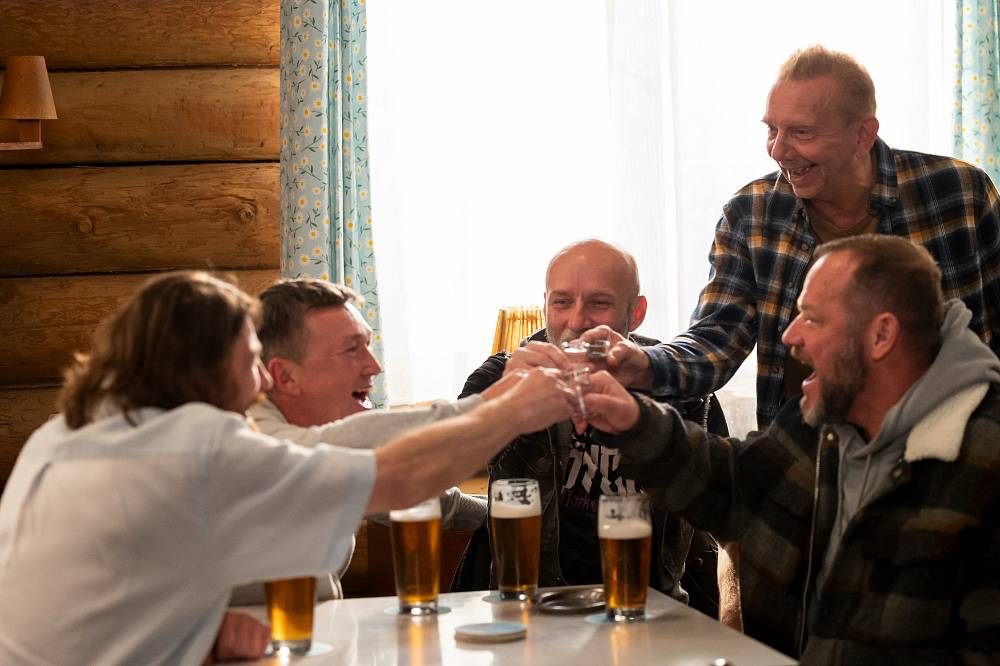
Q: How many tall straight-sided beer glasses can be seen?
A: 4